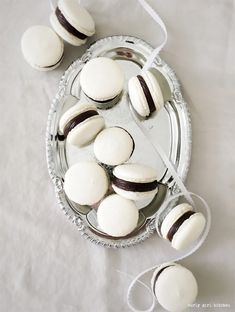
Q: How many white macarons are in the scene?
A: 11